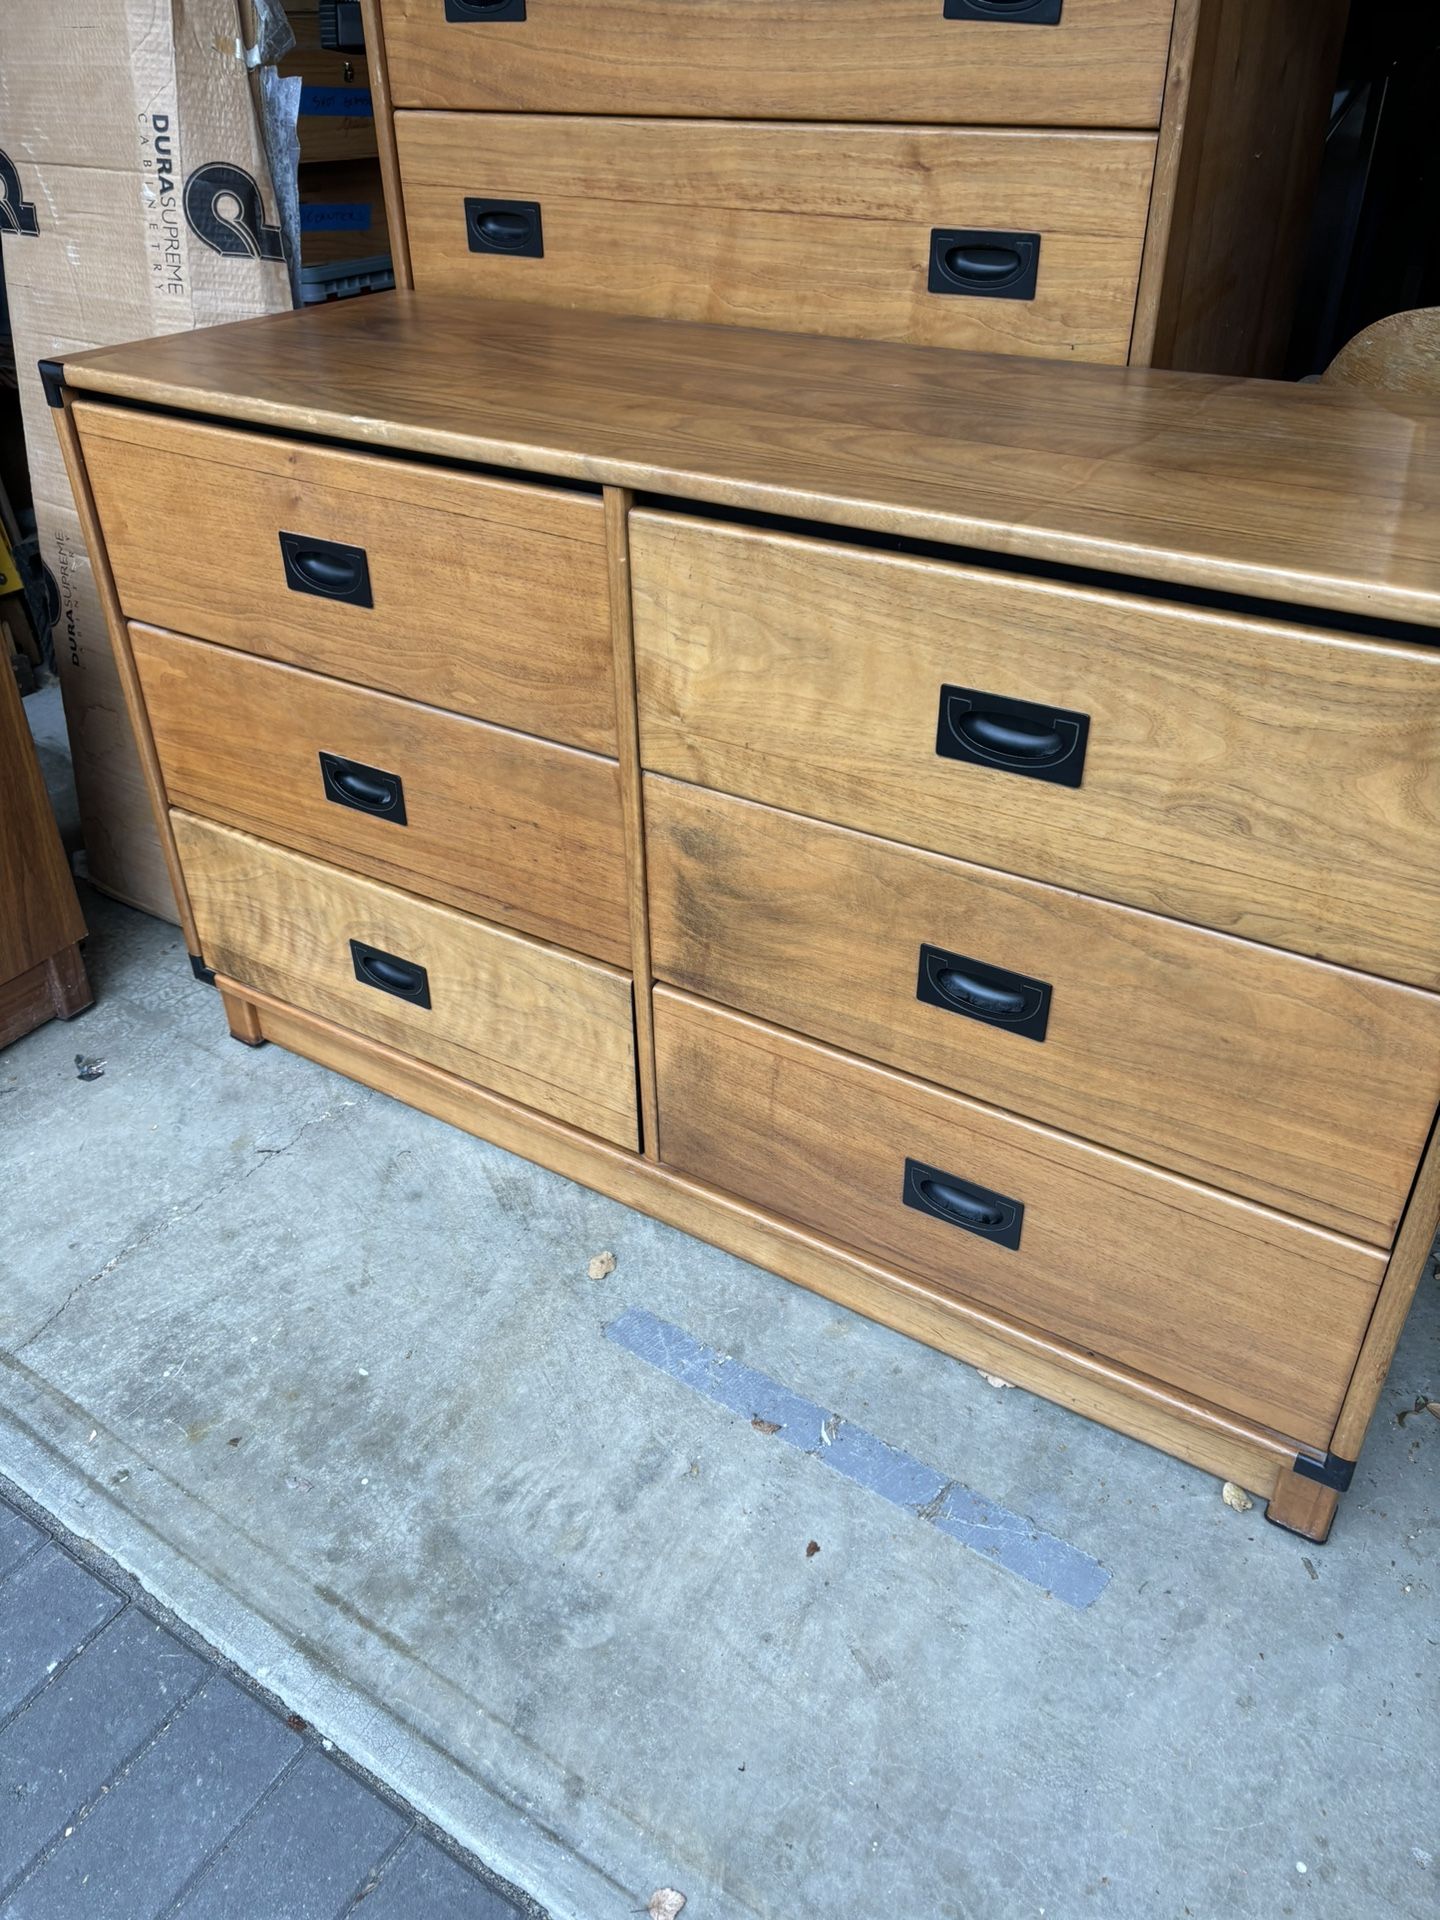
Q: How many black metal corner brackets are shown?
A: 3